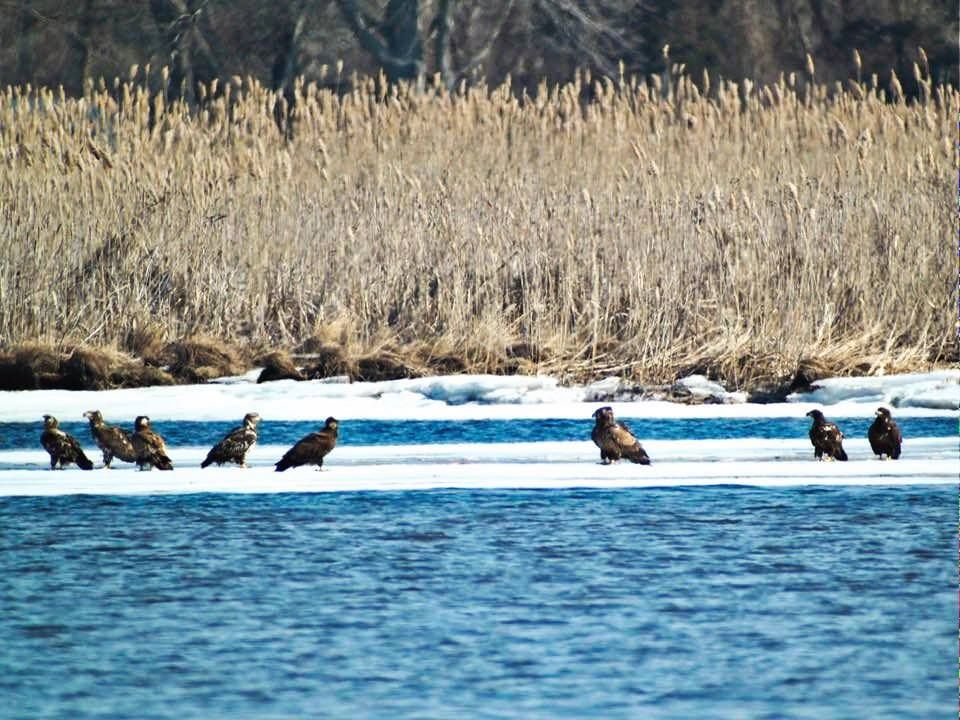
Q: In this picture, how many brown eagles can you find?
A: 8